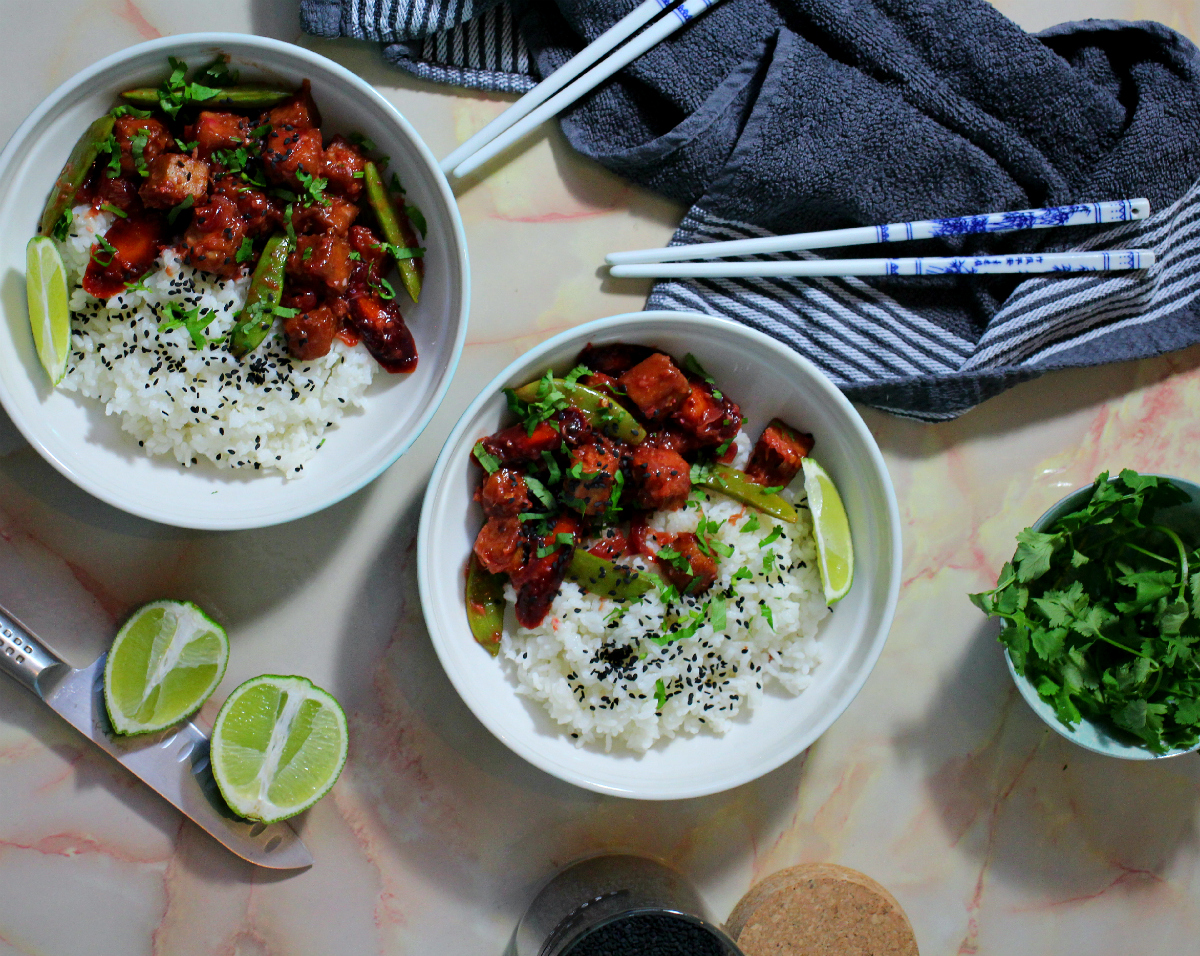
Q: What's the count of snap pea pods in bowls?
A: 8